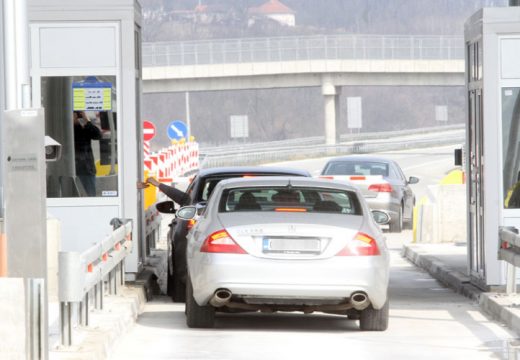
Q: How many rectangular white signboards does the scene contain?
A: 3